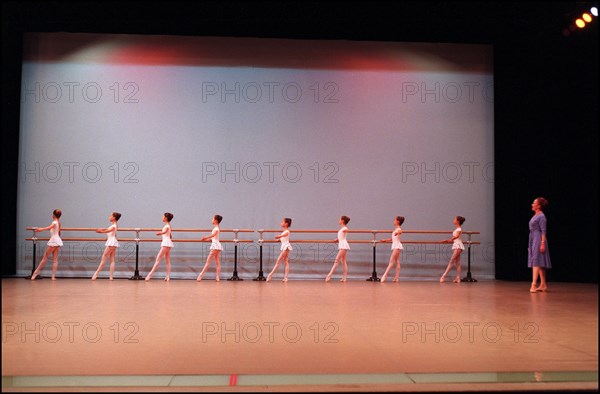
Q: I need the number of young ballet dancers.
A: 8